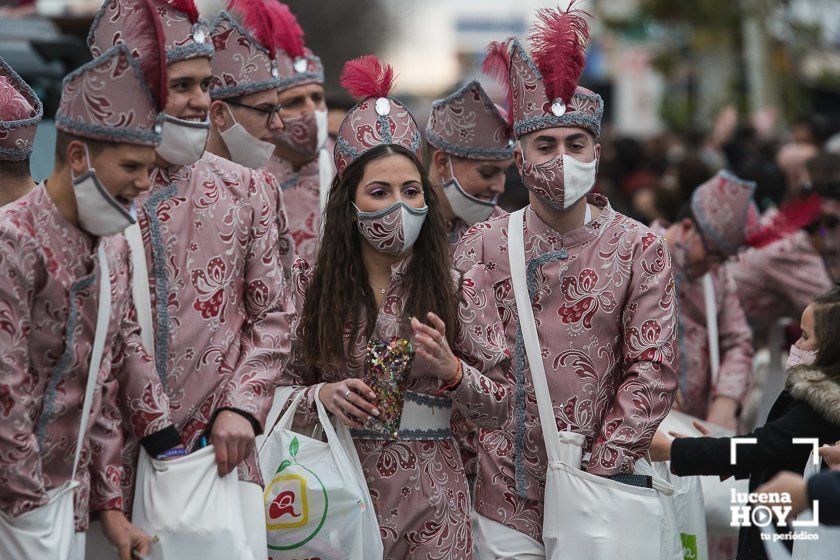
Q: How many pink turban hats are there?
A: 9